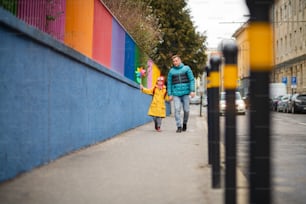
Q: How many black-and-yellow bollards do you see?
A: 4